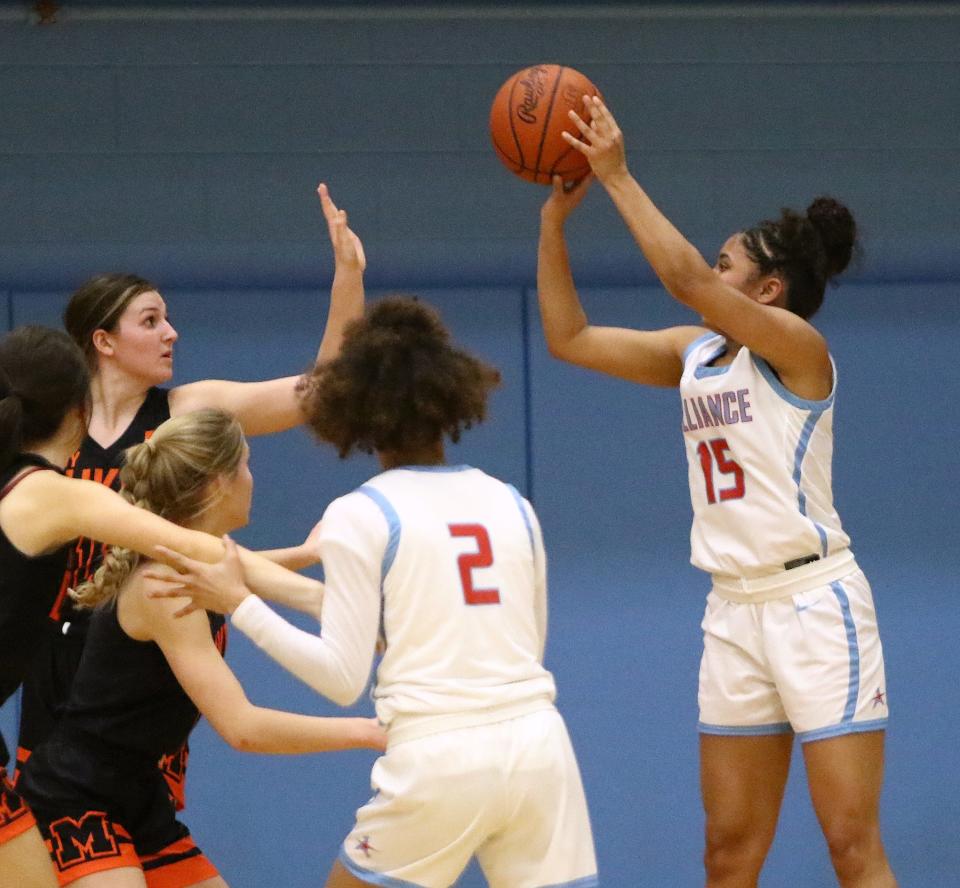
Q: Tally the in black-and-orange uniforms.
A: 3